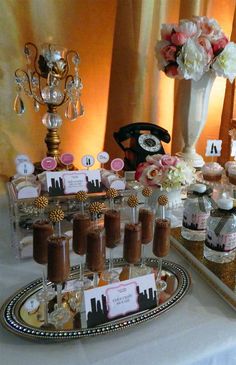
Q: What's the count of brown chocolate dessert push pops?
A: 8